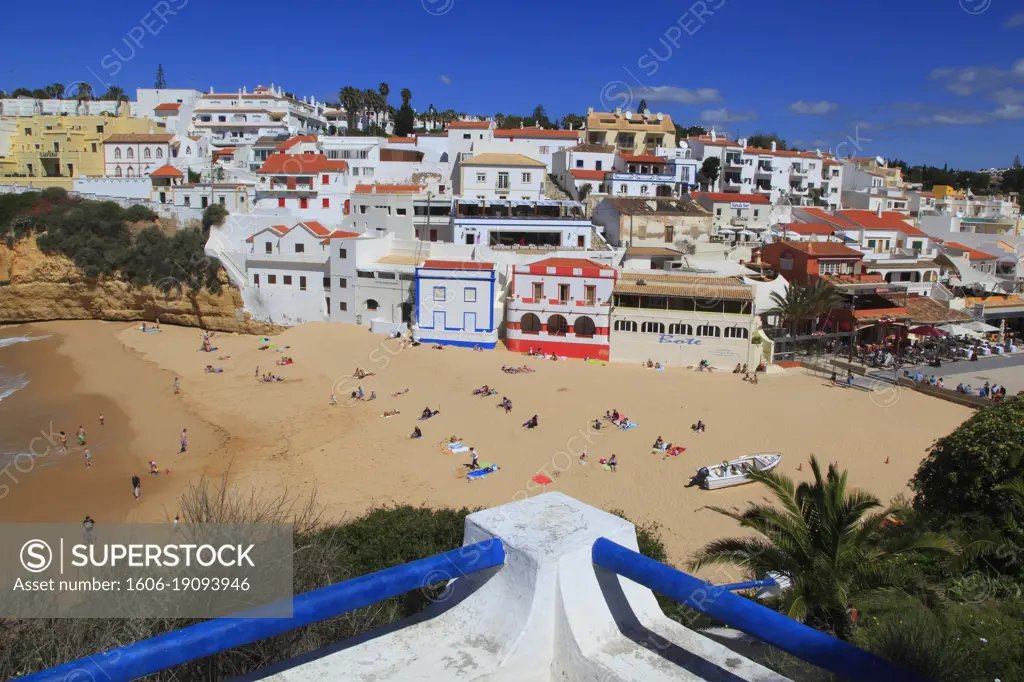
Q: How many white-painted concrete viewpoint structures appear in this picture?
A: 1